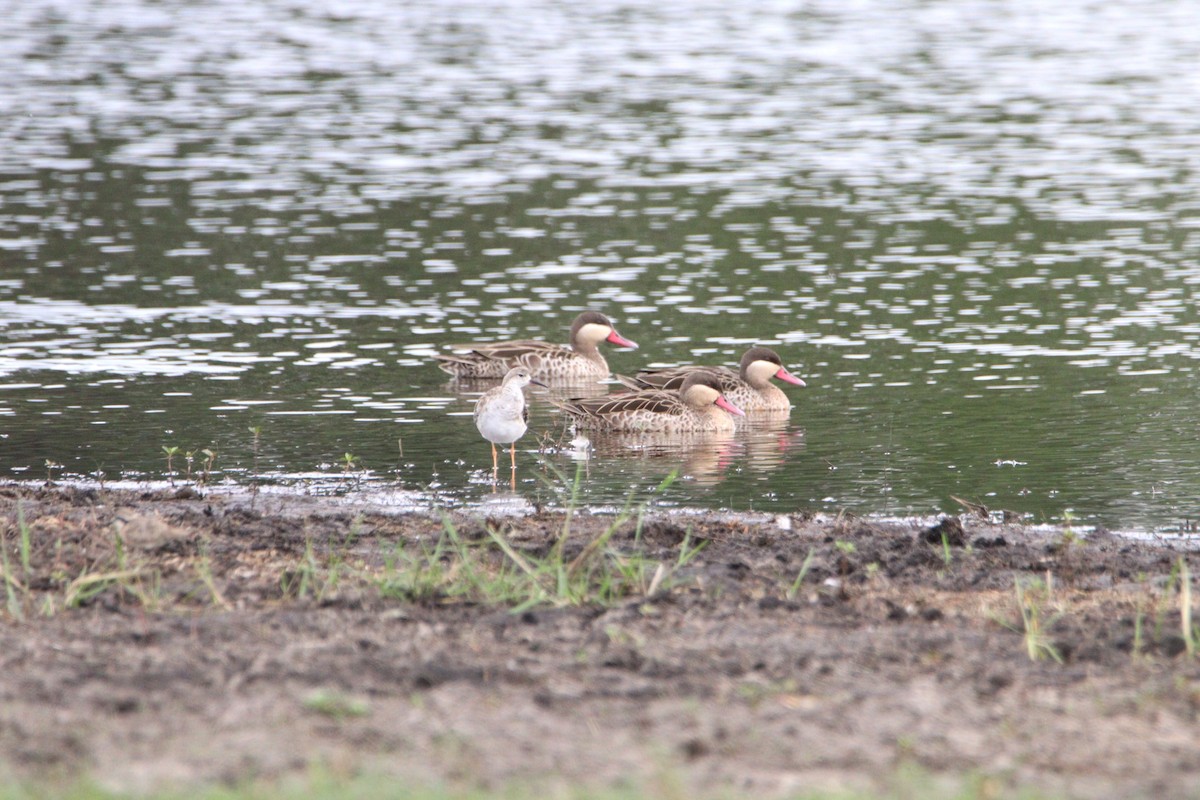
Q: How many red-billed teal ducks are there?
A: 3